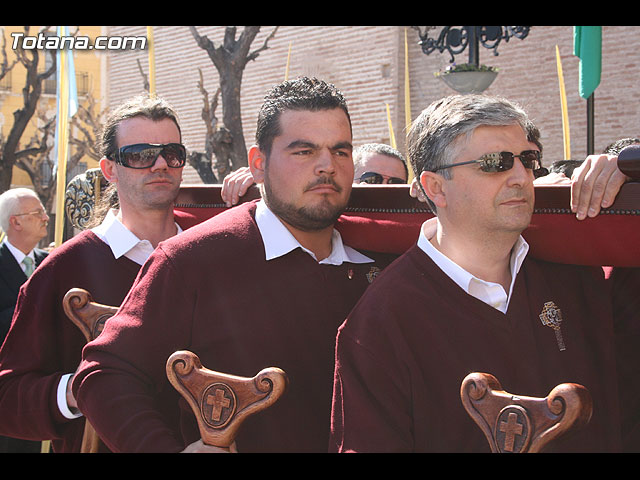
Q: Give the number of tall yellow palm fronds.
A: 6